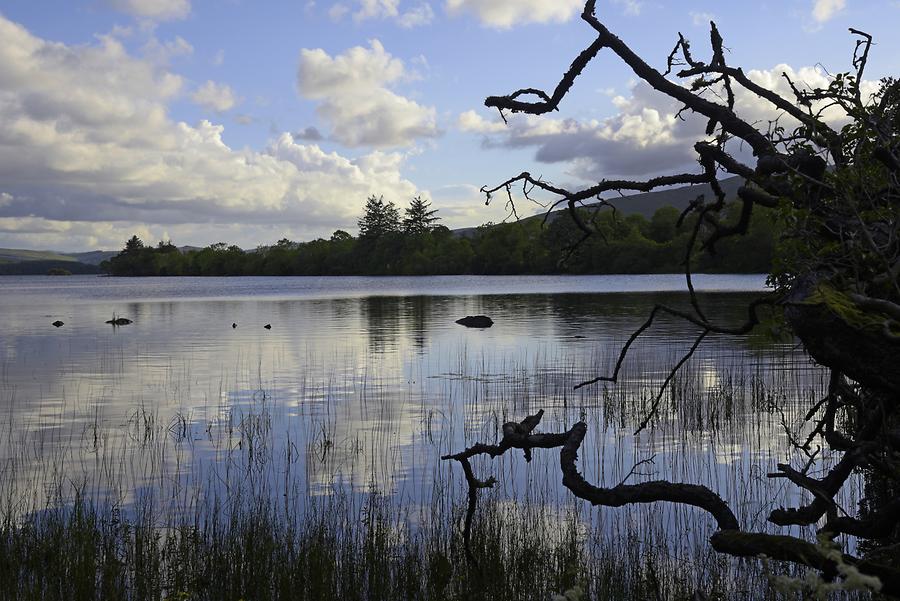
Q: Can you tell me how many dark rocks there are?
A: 5